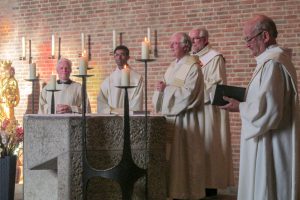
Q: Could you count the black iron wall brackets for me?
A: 5